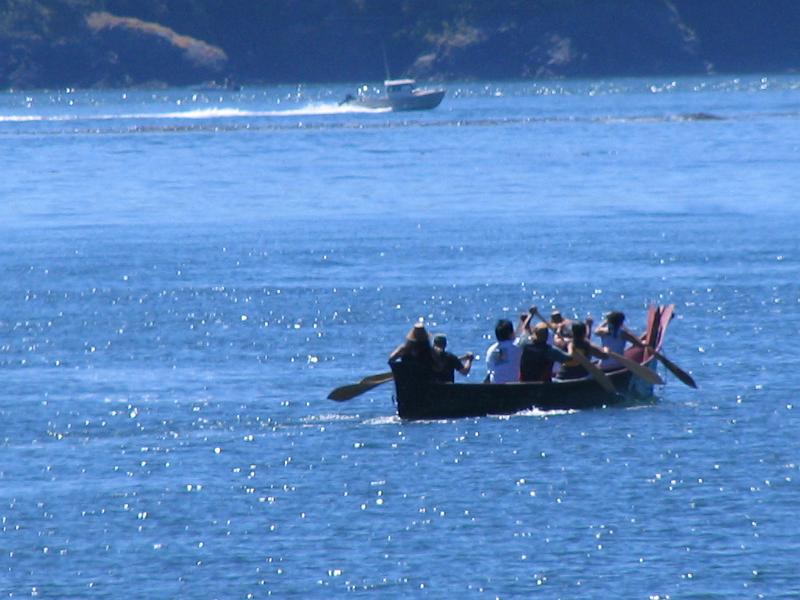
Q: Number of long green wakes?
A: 0